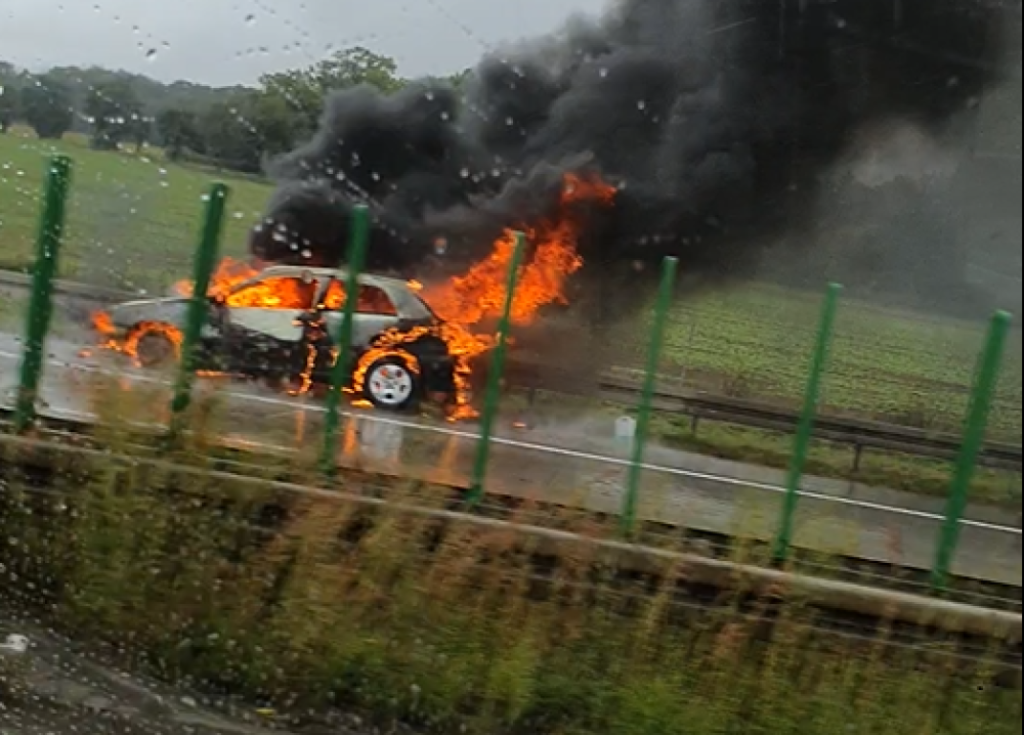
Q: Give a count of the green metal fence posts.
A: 7